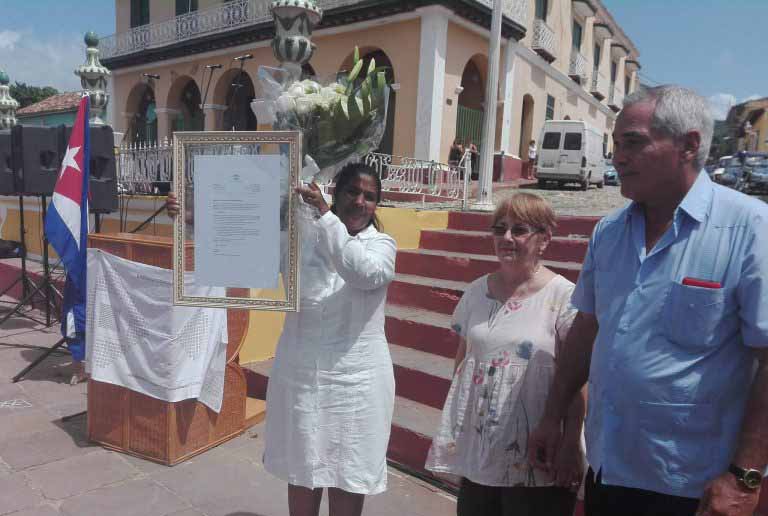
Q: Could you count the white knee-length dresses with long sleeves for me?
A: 1